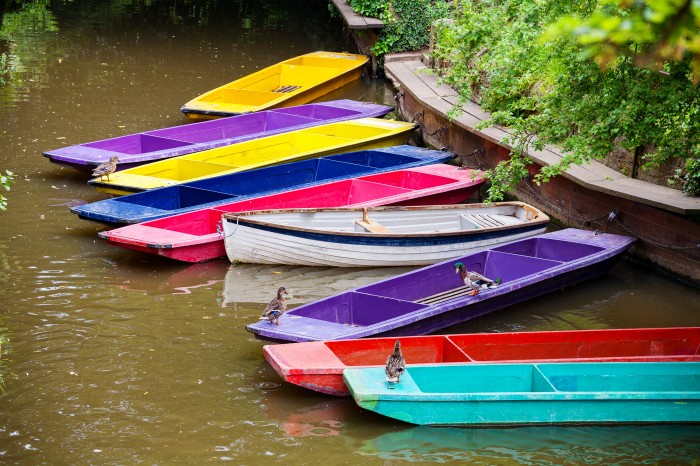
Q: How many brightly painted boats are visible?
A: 8